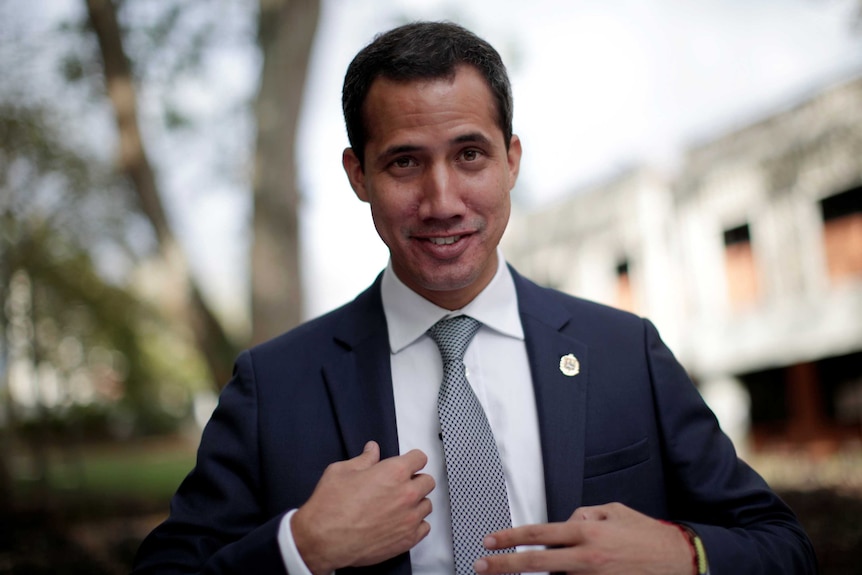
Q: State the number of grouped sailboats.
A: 0